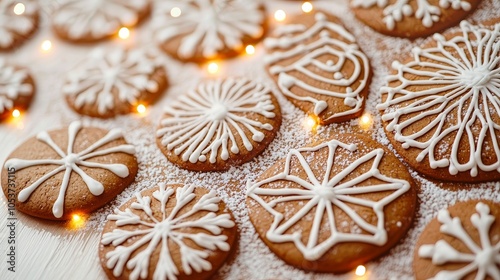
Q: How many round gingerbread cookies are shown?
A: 12